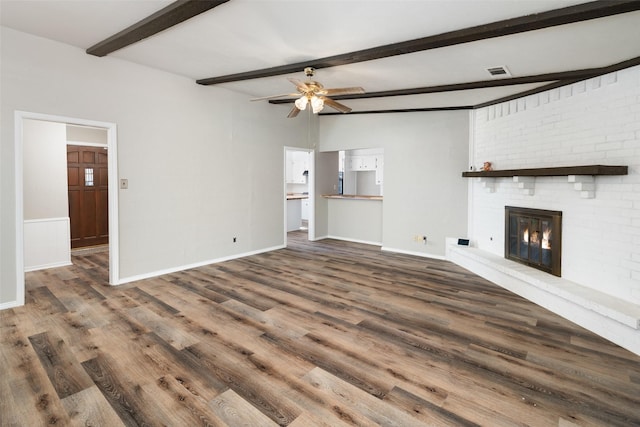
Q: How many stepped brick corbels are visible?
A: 3